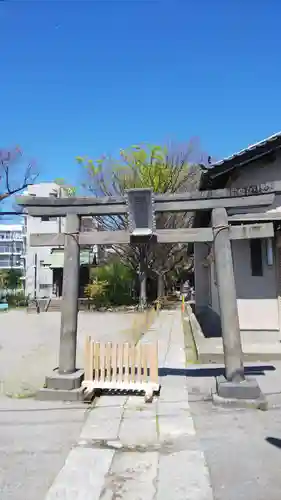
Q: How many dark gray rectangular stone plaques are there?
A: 1